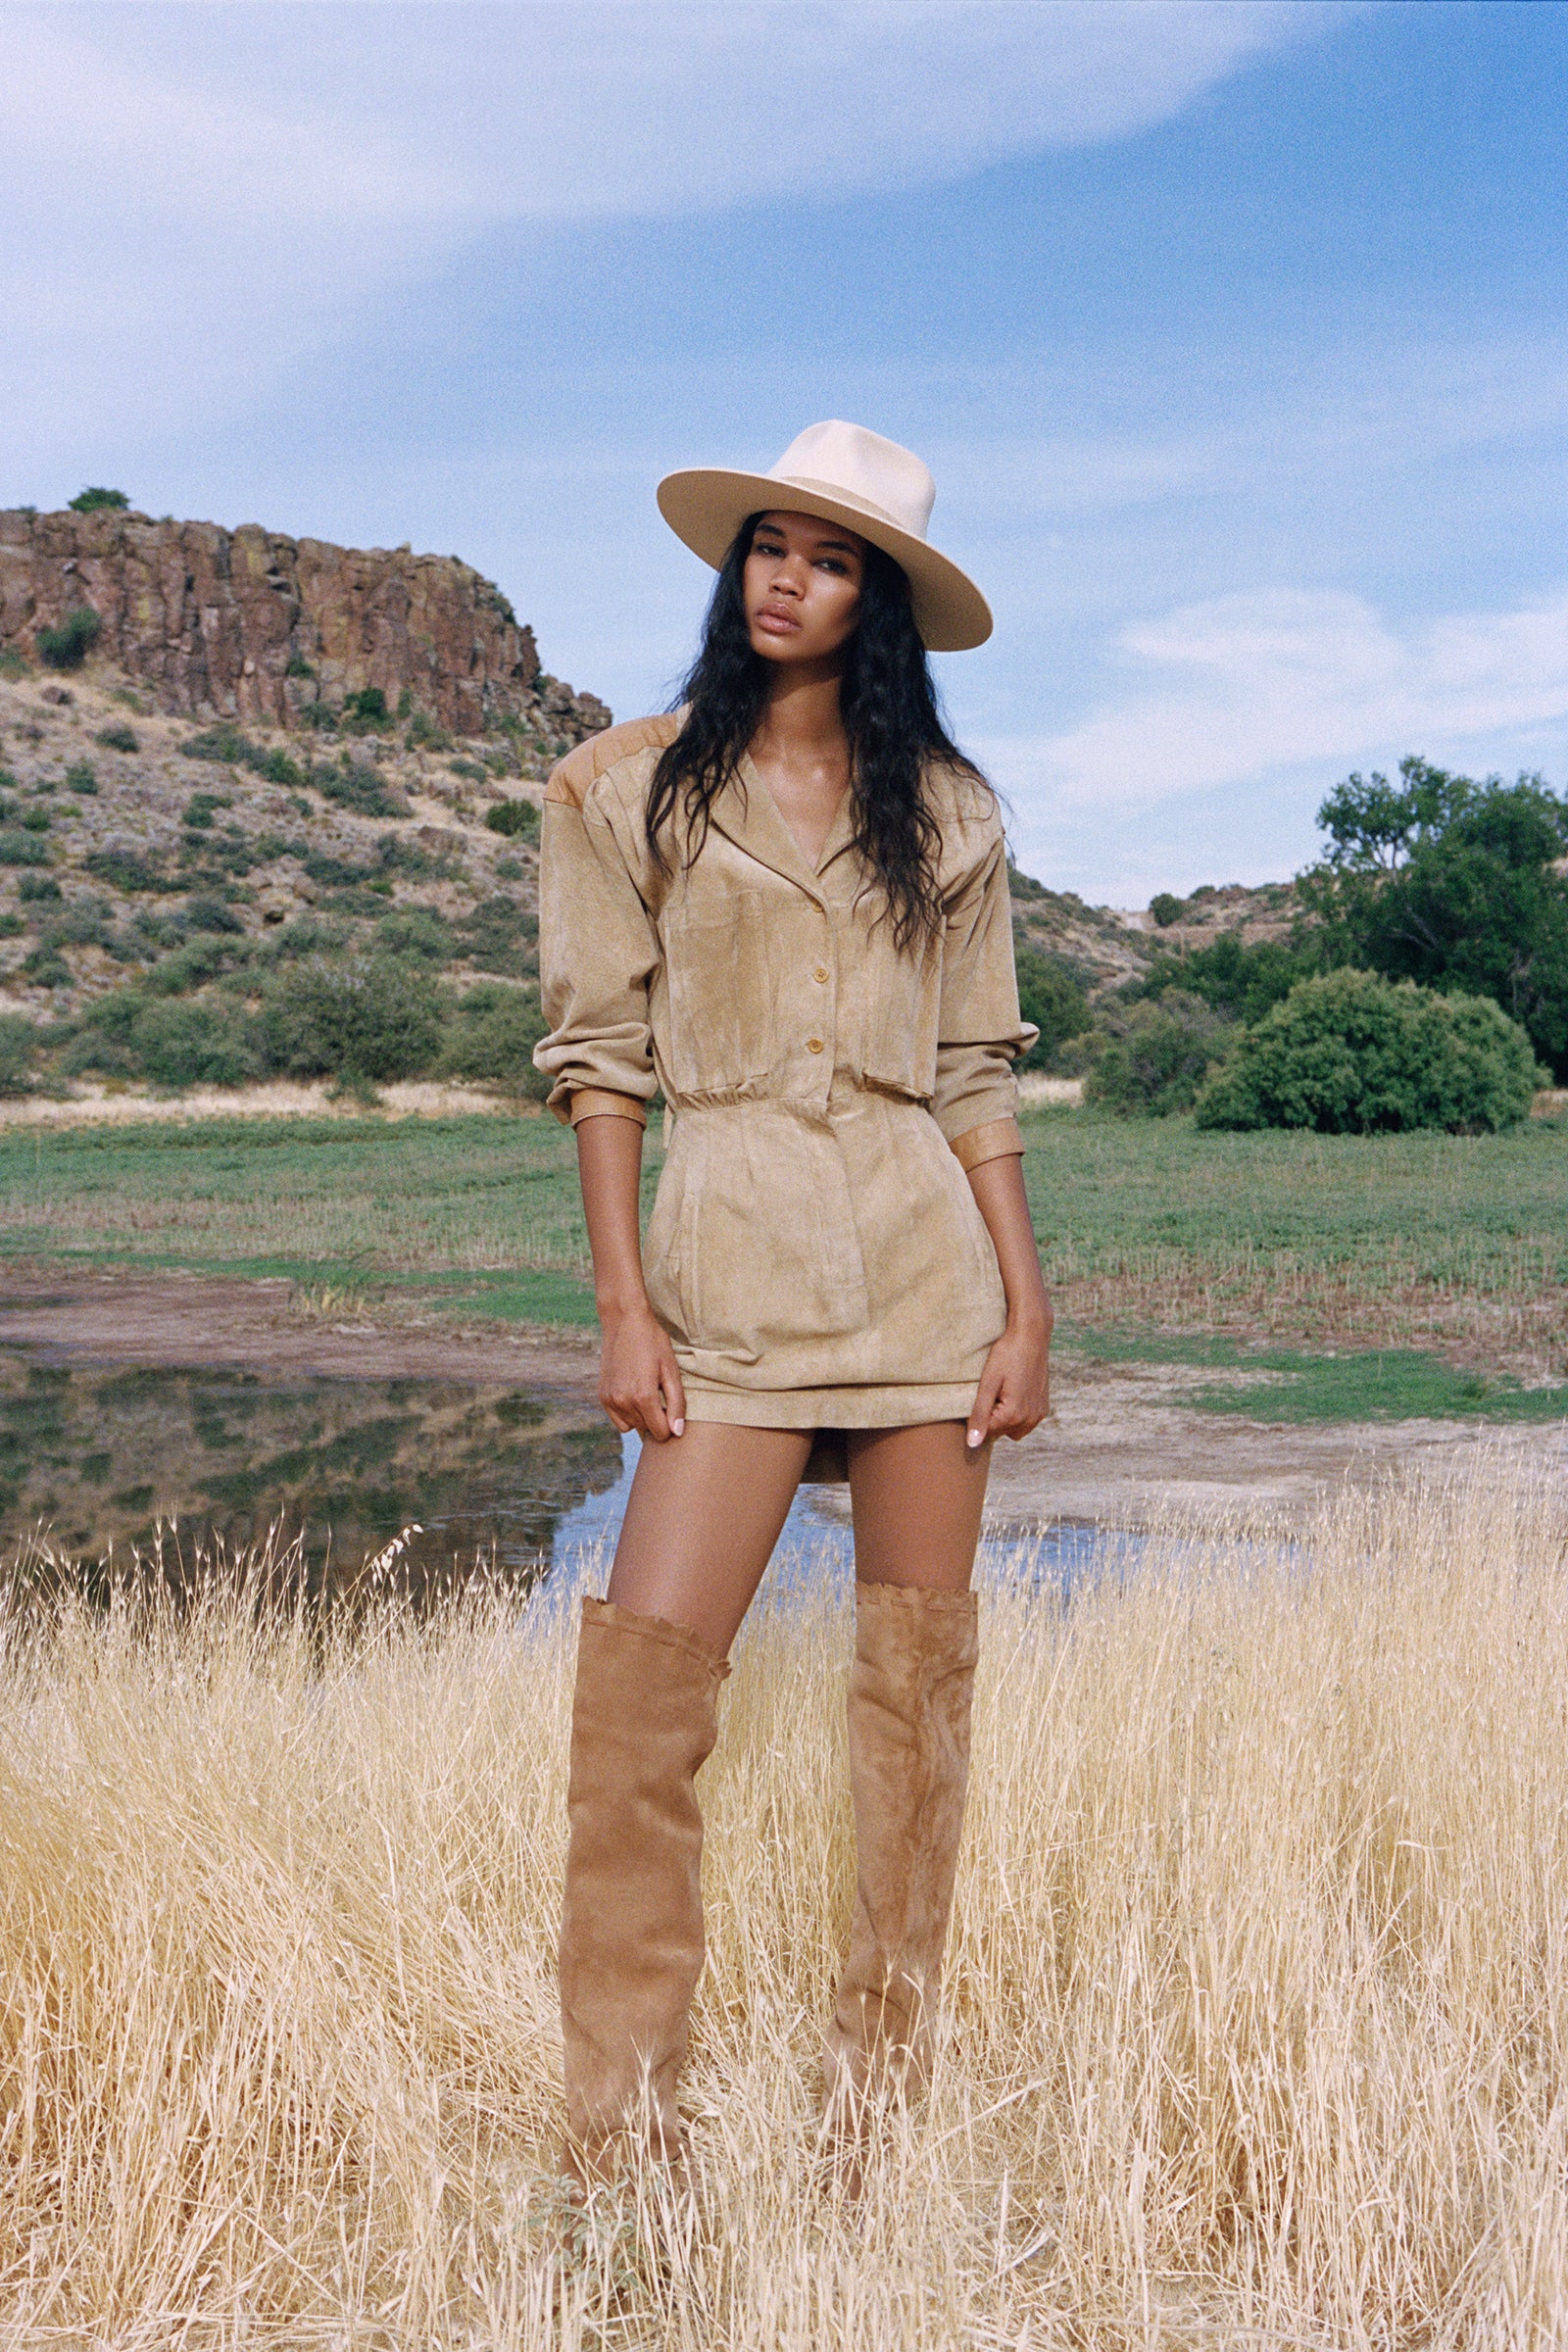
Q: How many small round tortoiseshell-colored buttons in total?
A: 3